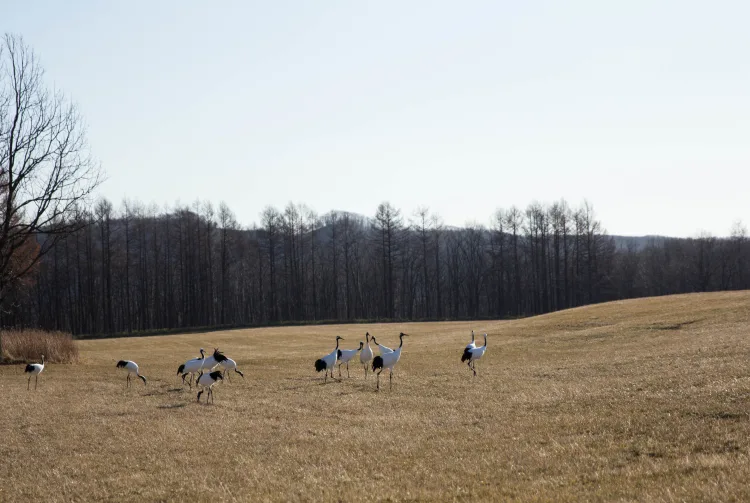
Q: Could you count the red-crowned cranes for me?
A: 13